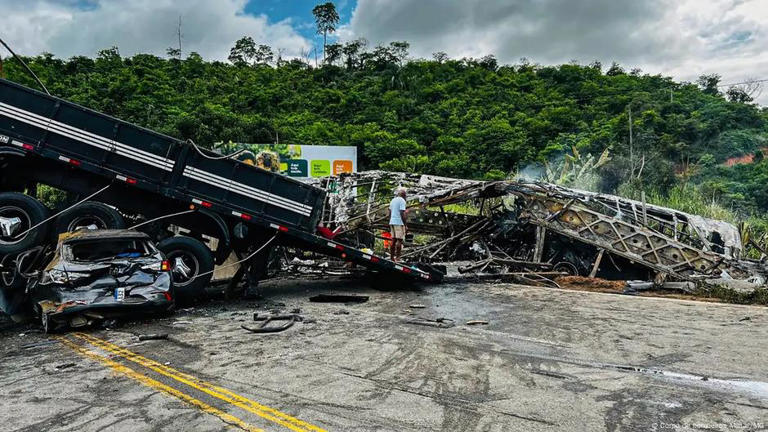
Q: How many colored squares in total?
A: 3